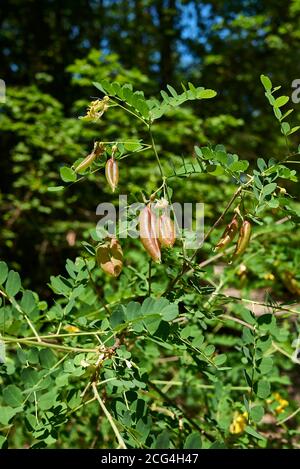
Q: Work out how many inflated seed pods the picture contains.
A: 7